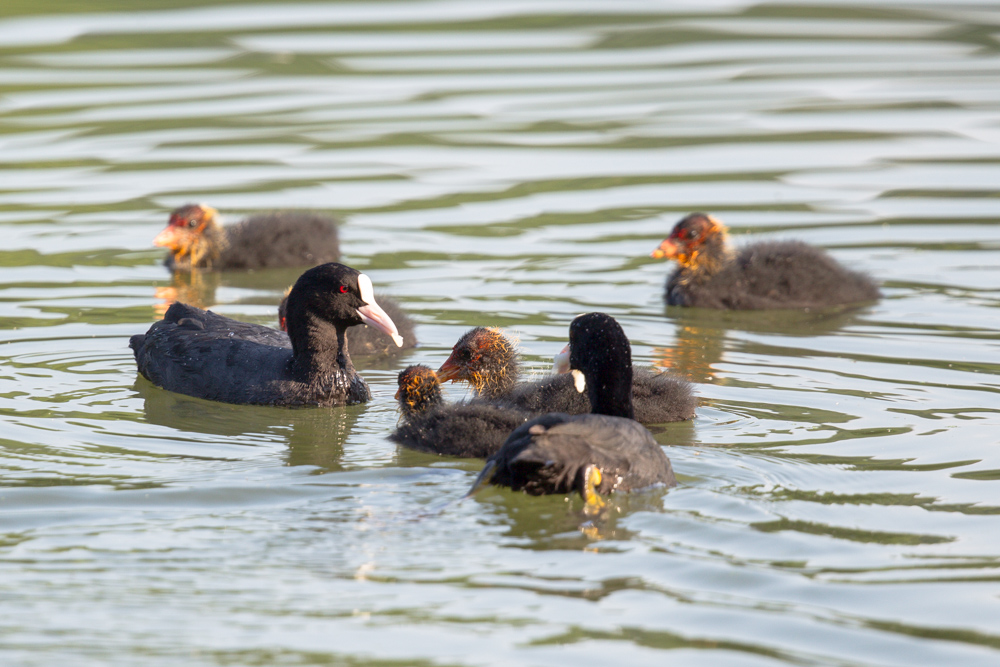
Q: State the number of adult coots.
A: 2